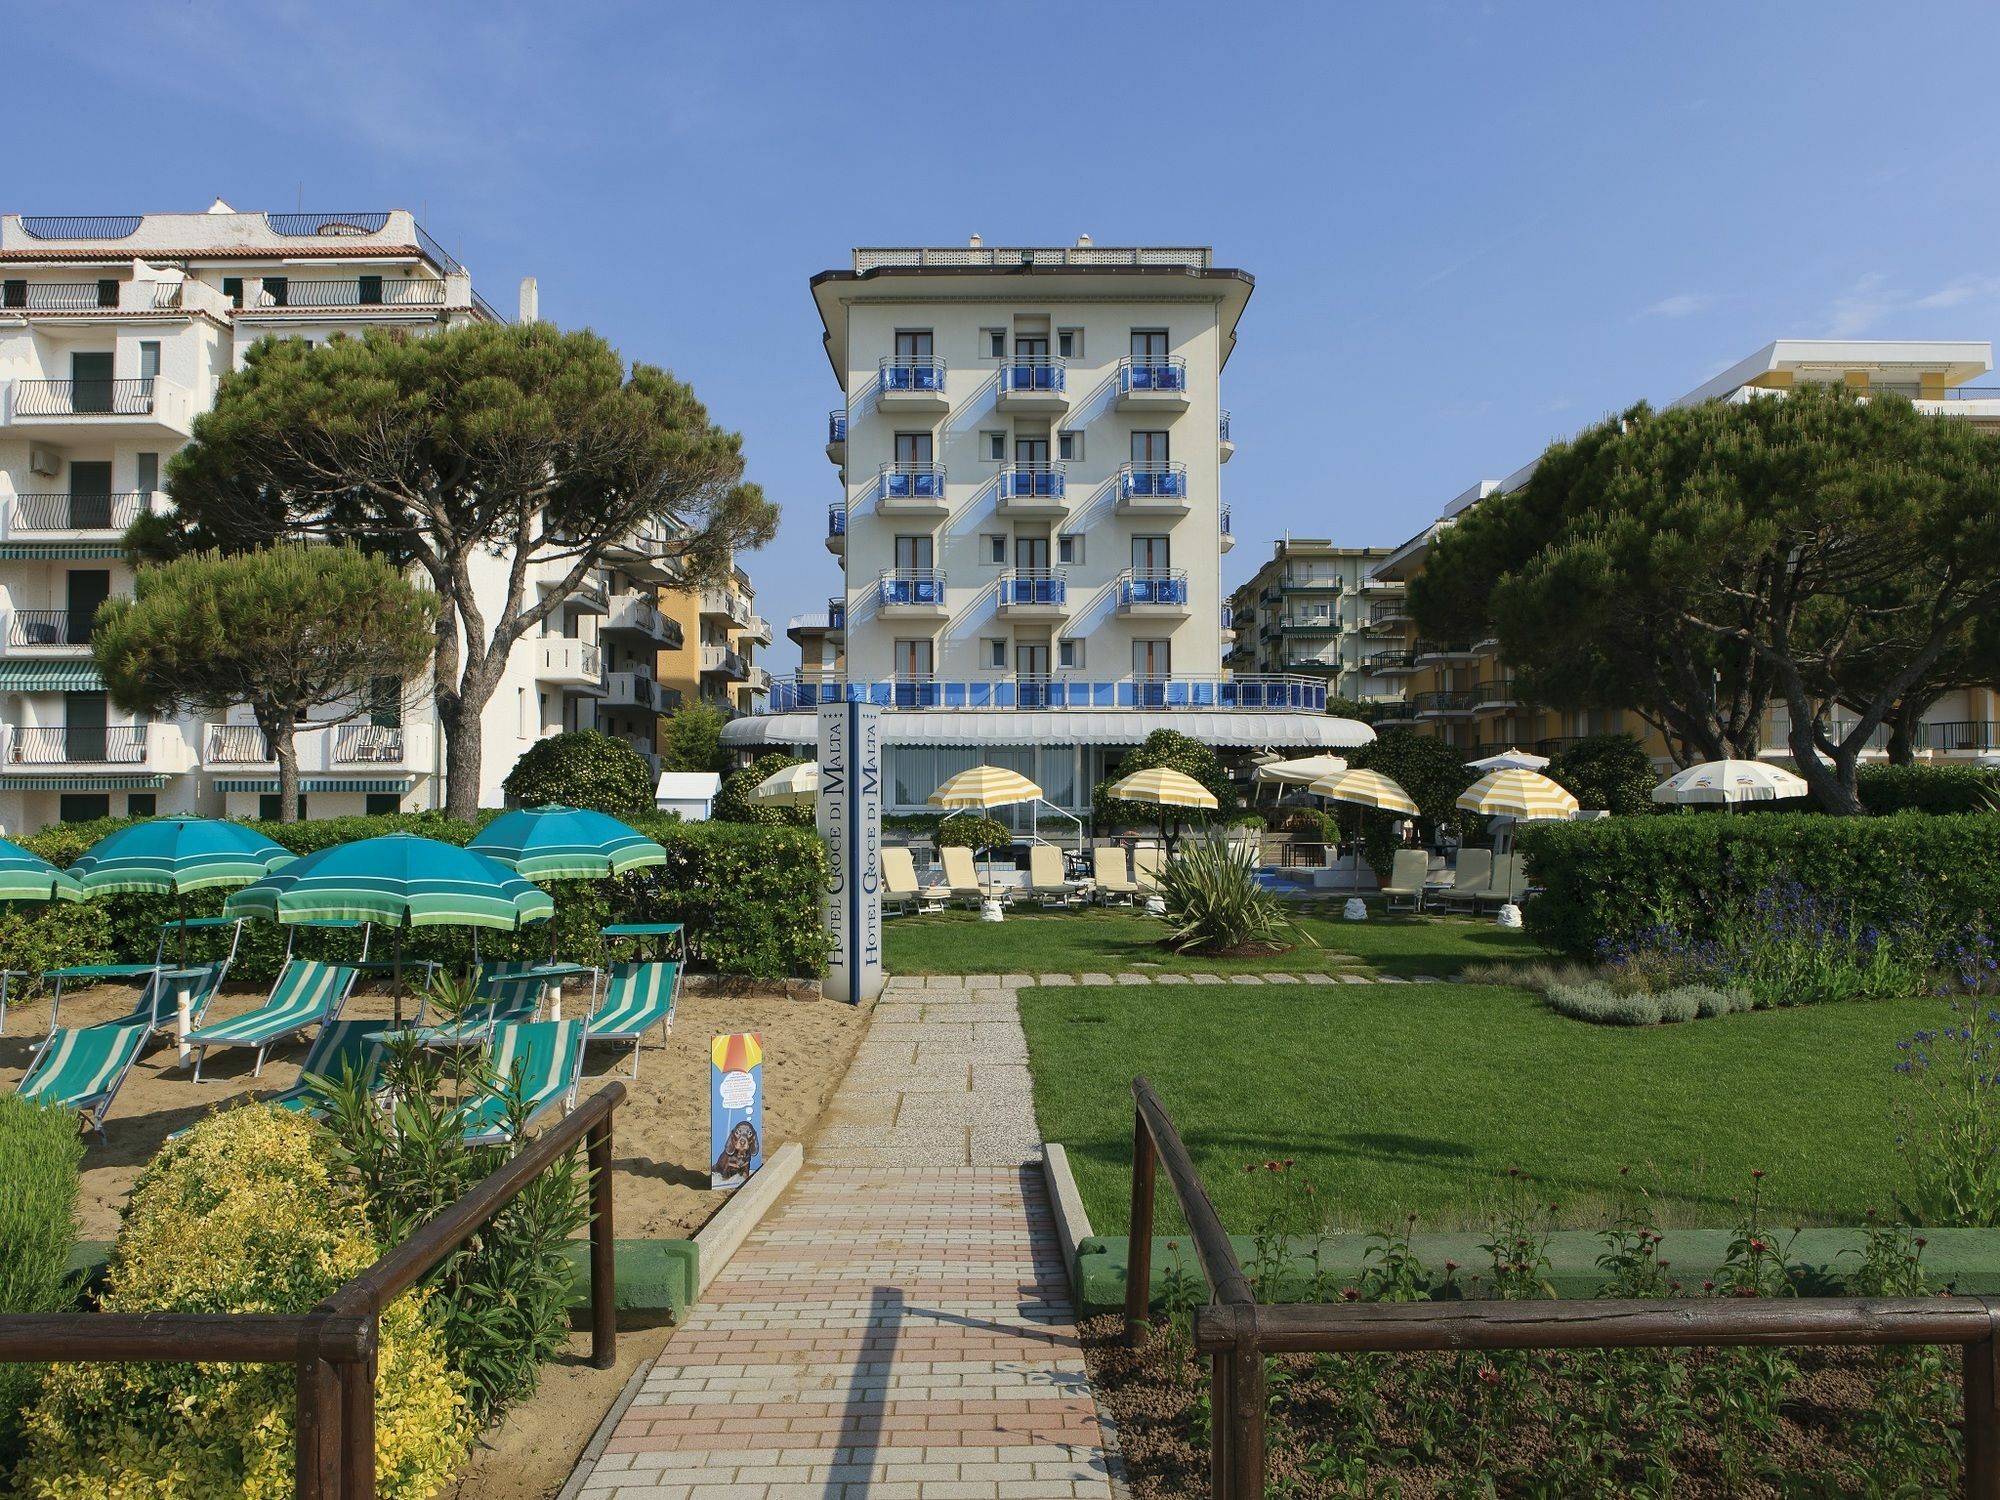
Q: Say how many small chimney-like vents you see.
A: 2